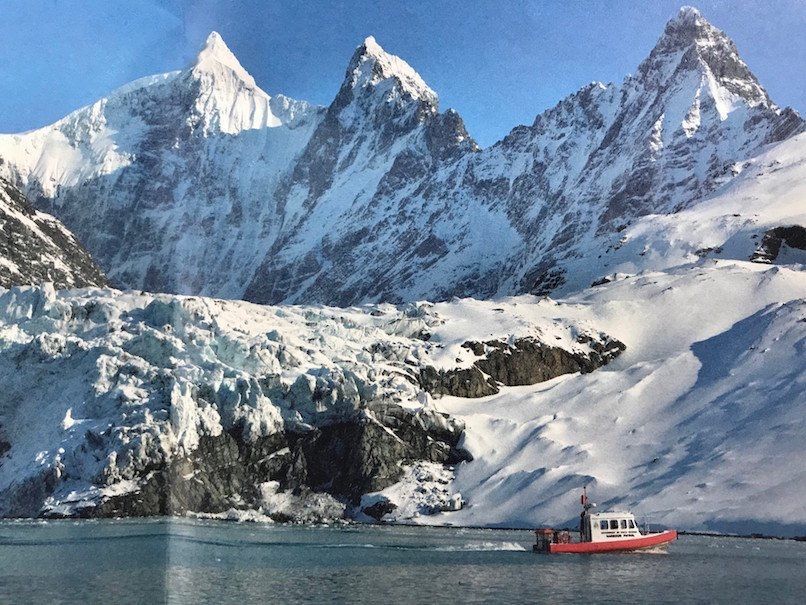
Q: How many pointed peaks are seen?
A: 3